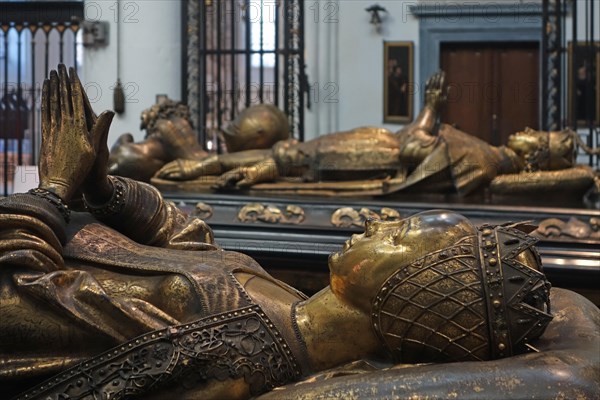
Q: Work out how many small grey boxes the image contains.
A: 1